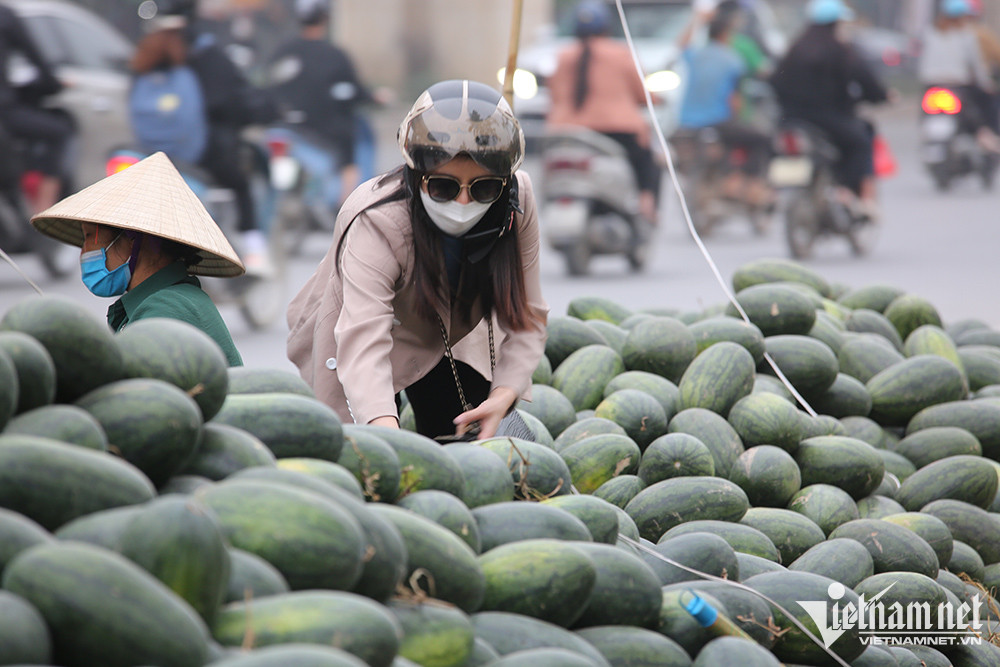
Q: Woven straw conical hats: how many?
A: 1